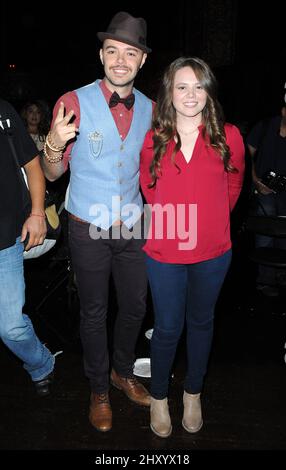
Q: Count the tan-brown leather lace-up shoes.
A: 2